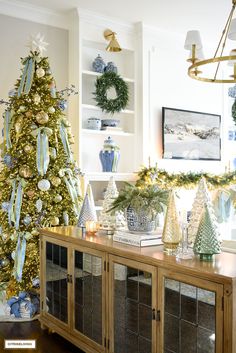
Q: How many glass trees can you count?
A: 5